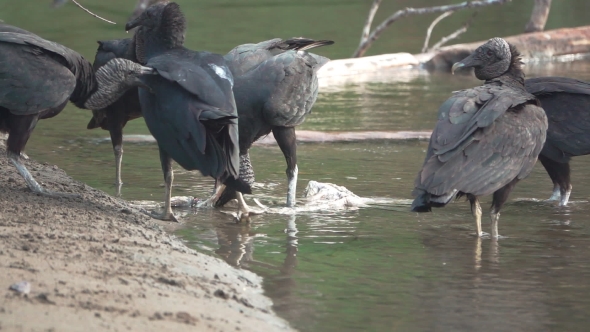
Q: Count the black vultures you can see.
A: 6